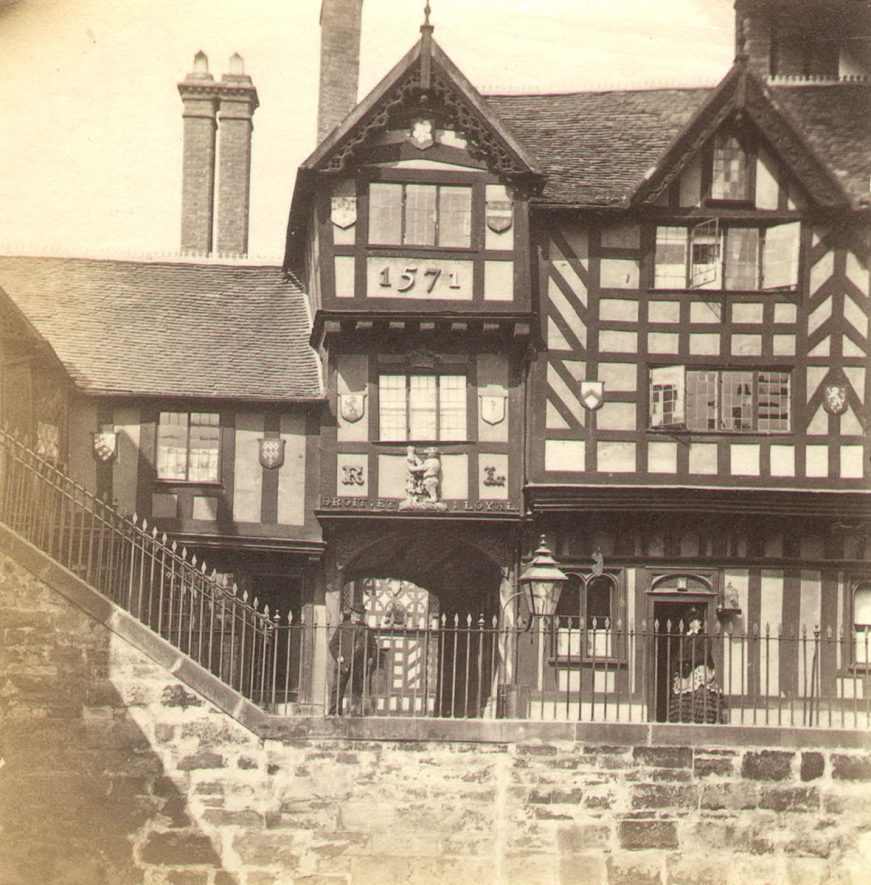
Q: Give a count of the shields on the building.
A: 9